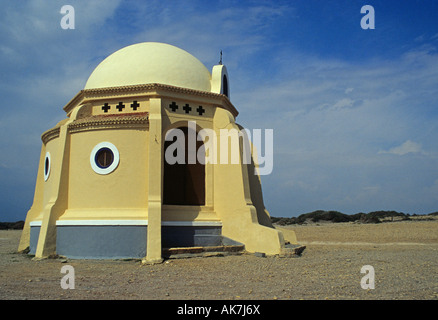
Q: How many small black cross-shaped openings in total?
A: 6